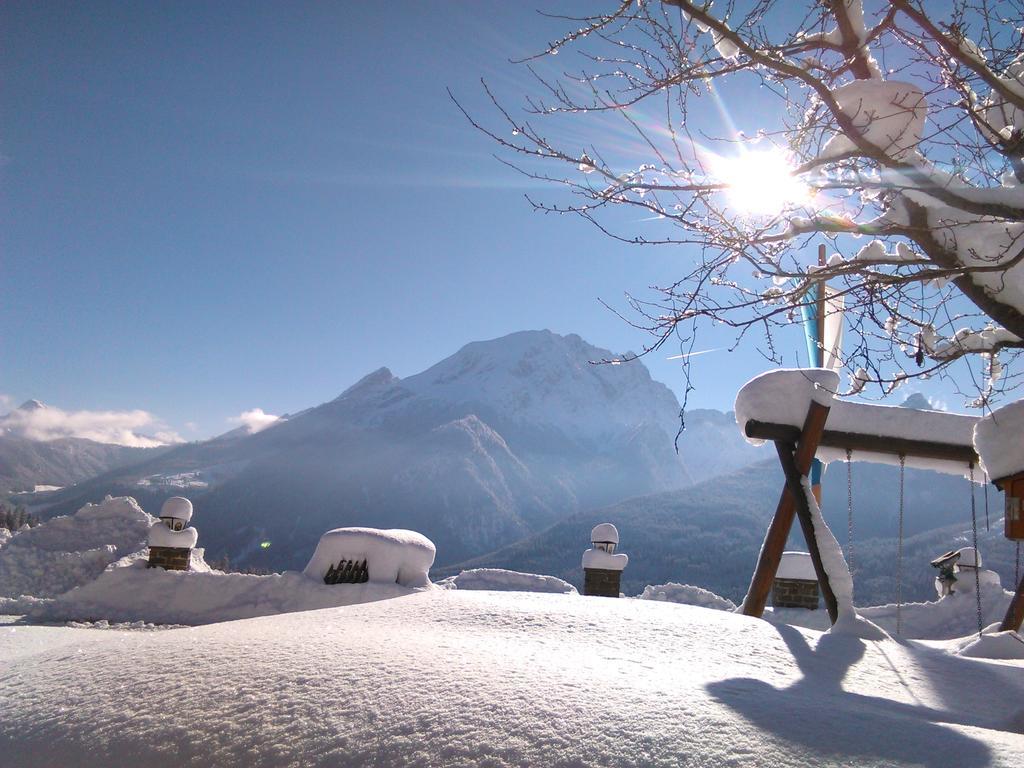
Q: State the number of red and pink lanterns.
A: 0